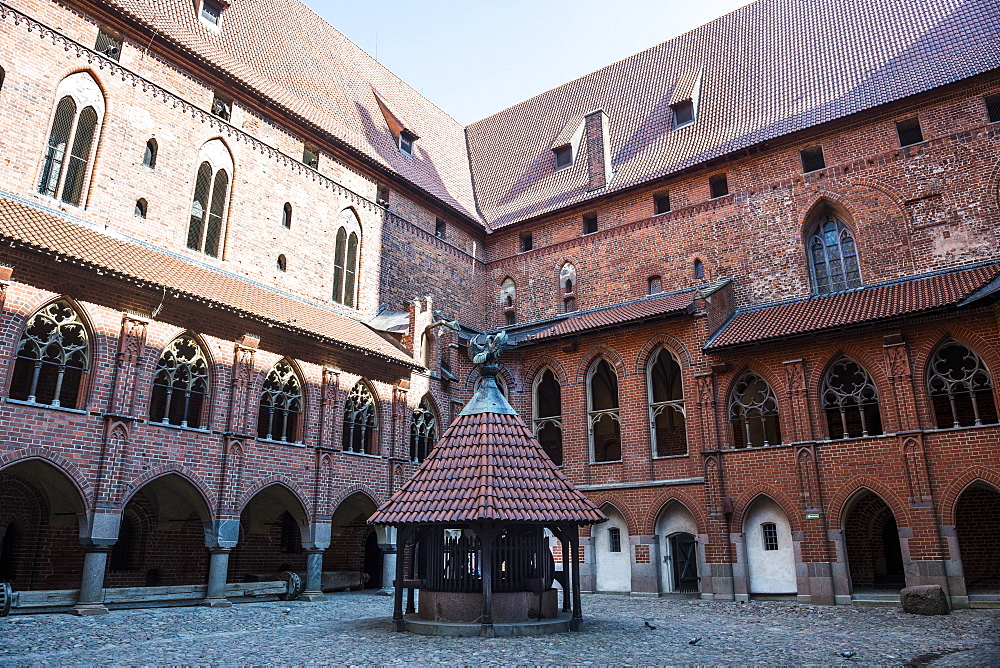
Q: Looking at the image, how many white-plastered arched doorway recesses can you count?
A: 3